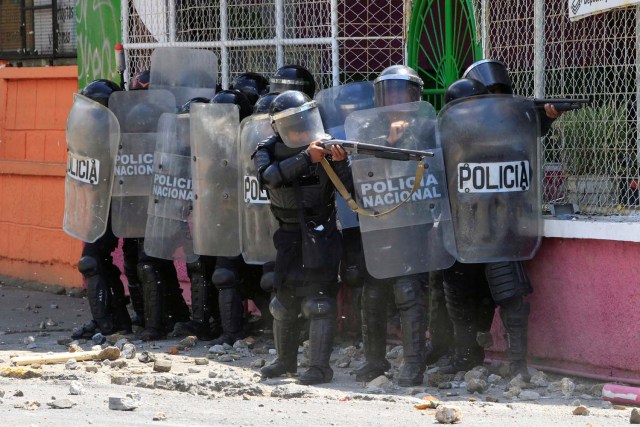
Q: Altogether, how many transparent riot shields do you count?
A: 9